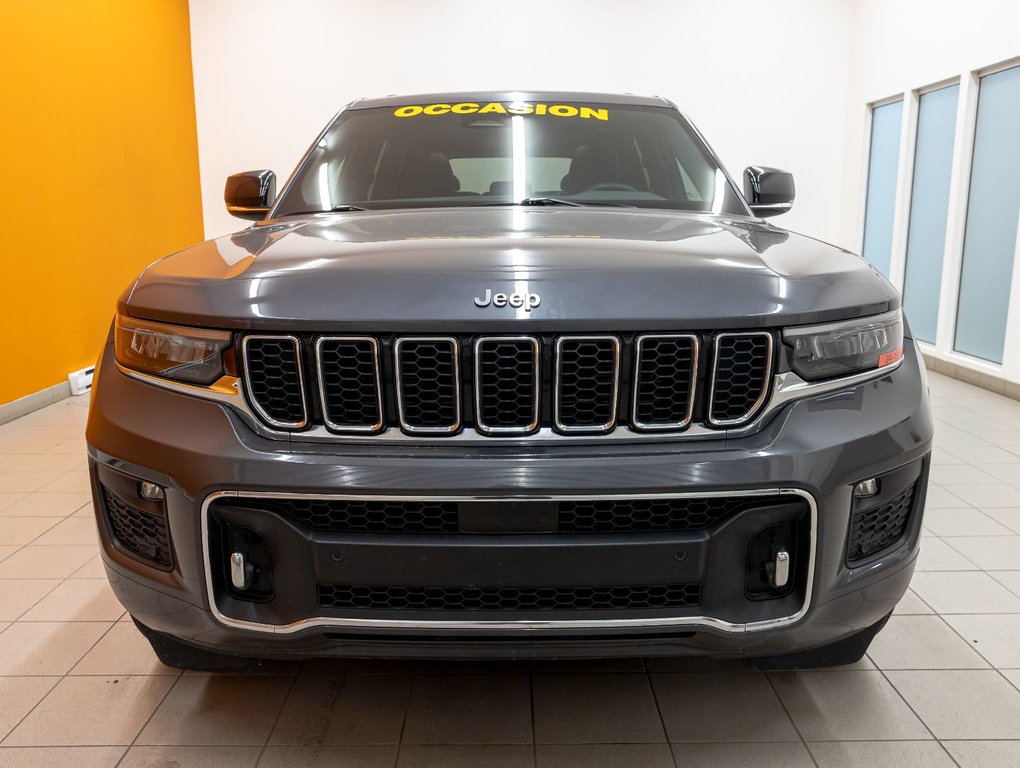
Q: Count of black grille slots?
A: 7